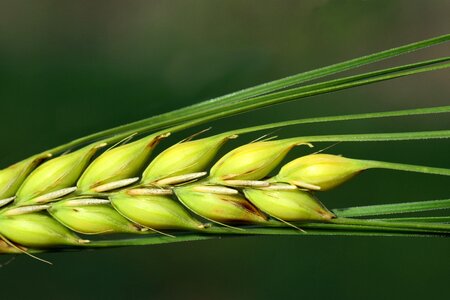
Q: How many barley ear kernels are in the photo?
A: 11